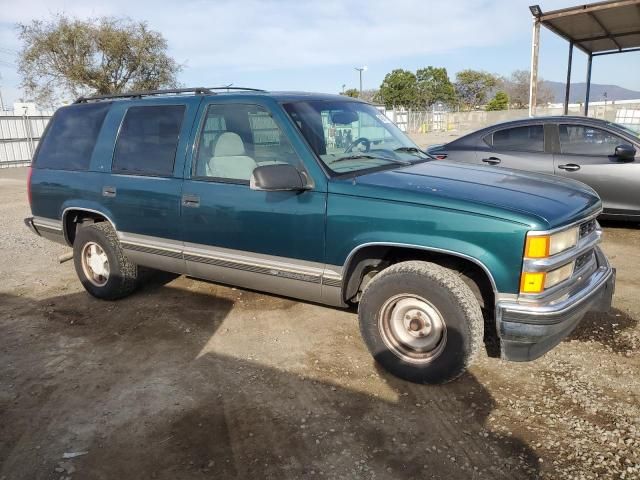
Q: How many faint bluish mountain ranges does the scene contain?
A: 1